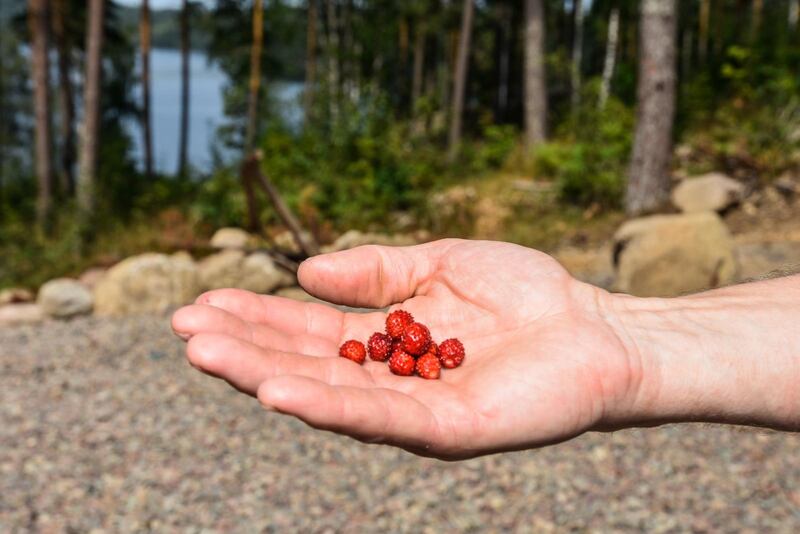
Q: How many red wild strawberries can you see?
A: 9